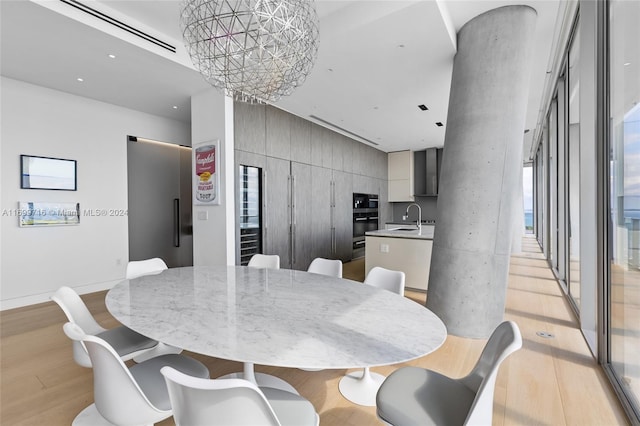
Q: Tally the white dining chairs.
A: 8